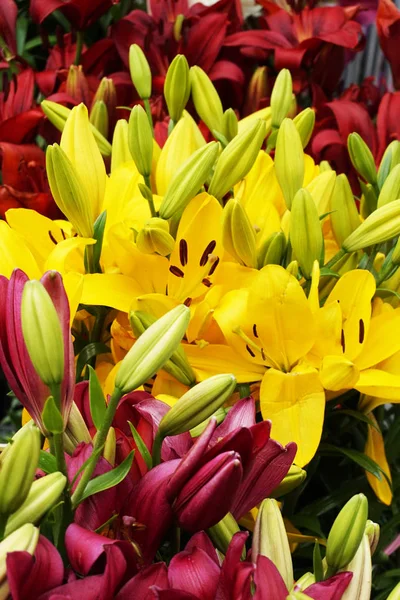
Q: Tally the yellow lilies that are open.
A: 4